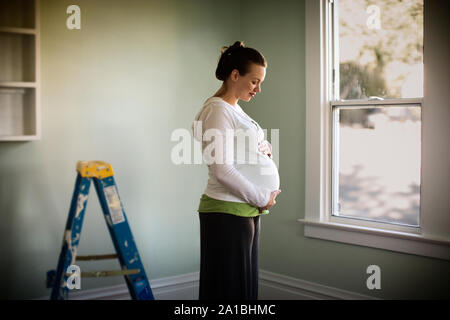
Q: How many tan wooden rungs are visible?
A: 2